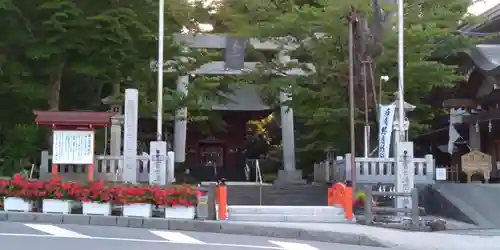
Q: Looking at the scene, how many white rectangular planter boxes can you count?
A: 5